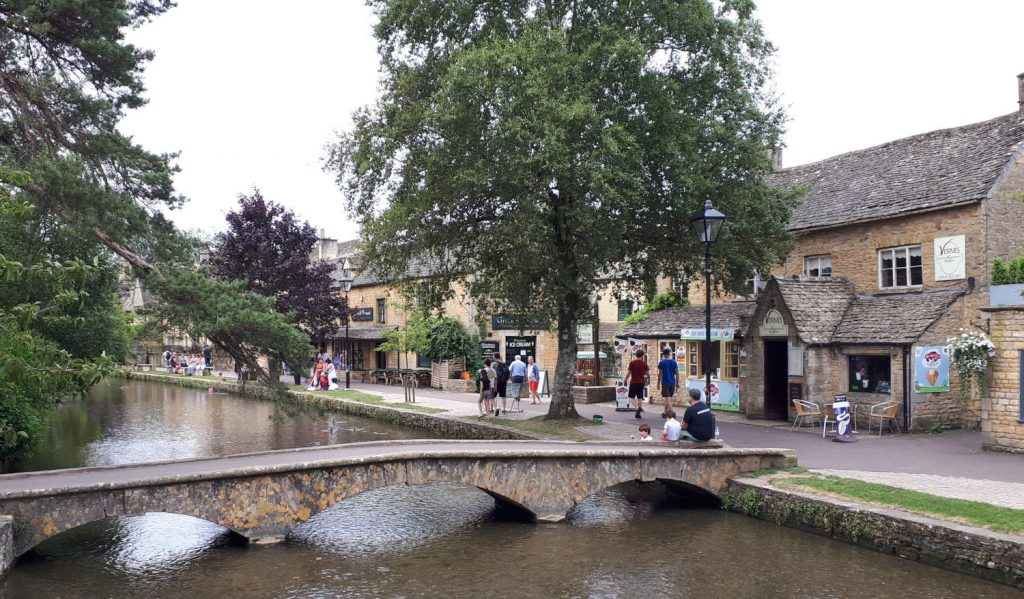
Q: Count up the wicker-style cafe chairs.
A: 3